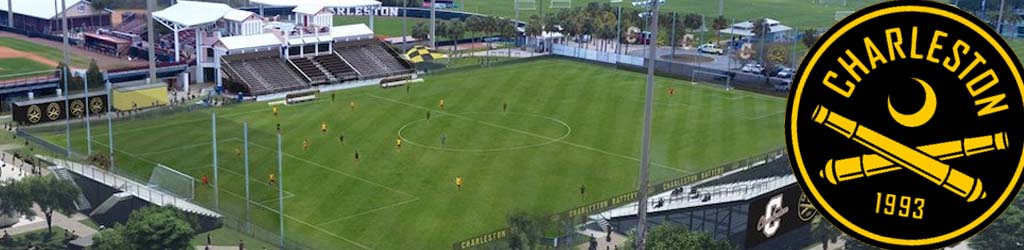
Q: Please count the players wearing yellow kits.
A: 9